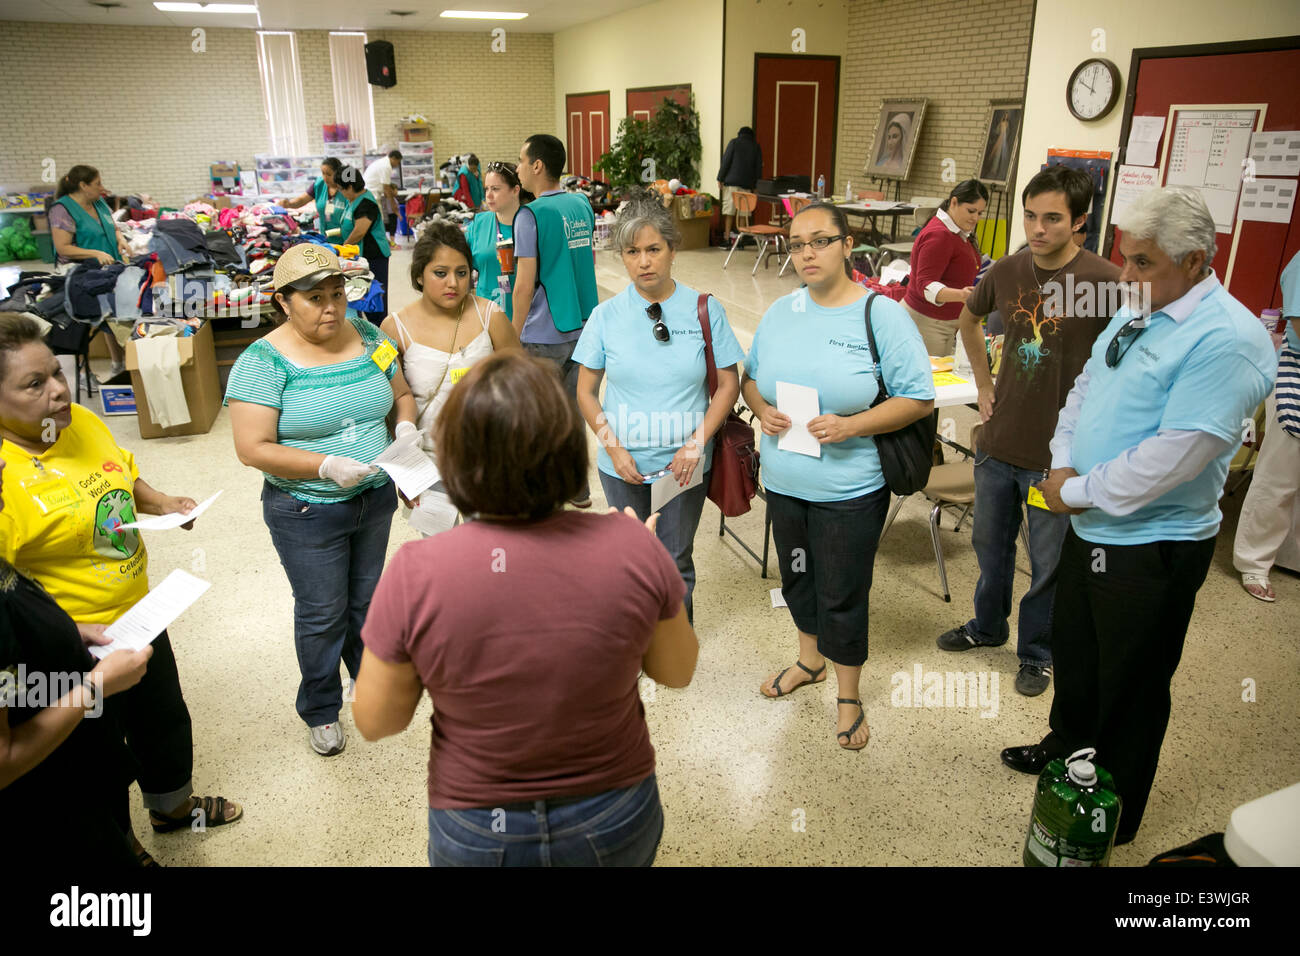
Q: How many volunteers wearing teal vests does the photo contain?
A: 6